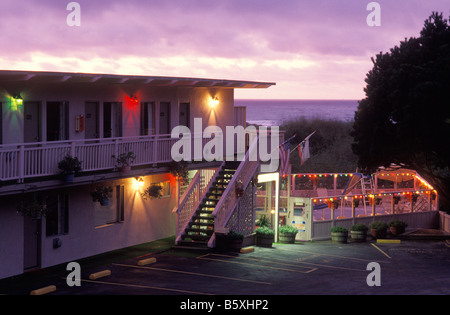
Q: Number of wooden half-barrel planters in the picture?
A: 7